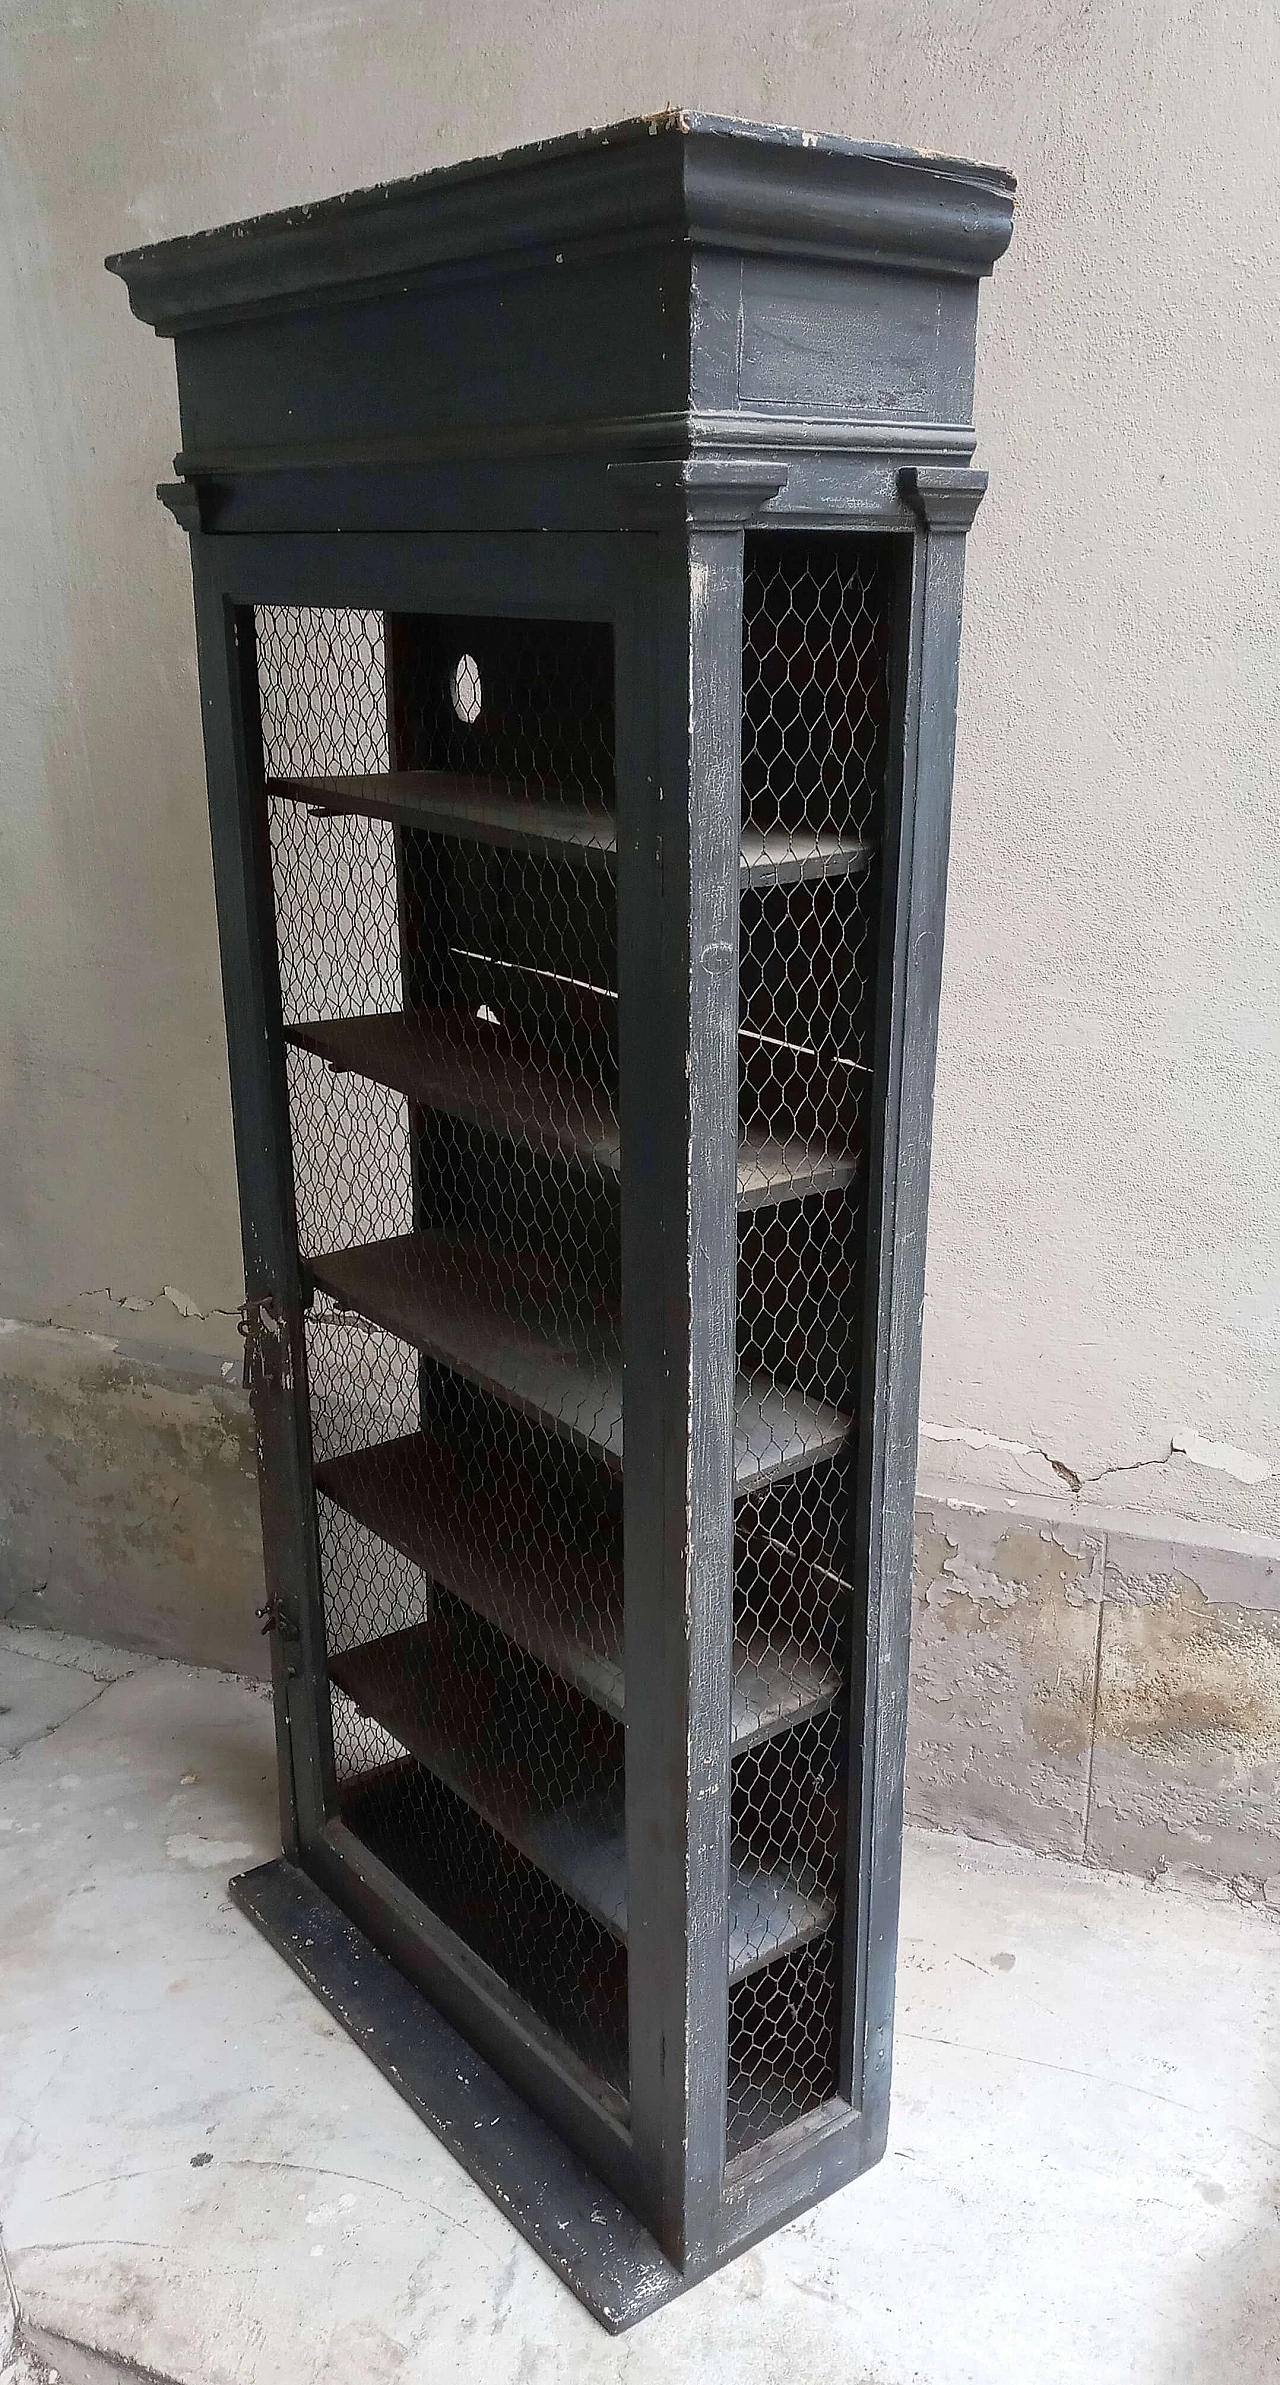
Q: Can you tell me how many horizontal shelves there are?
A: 5